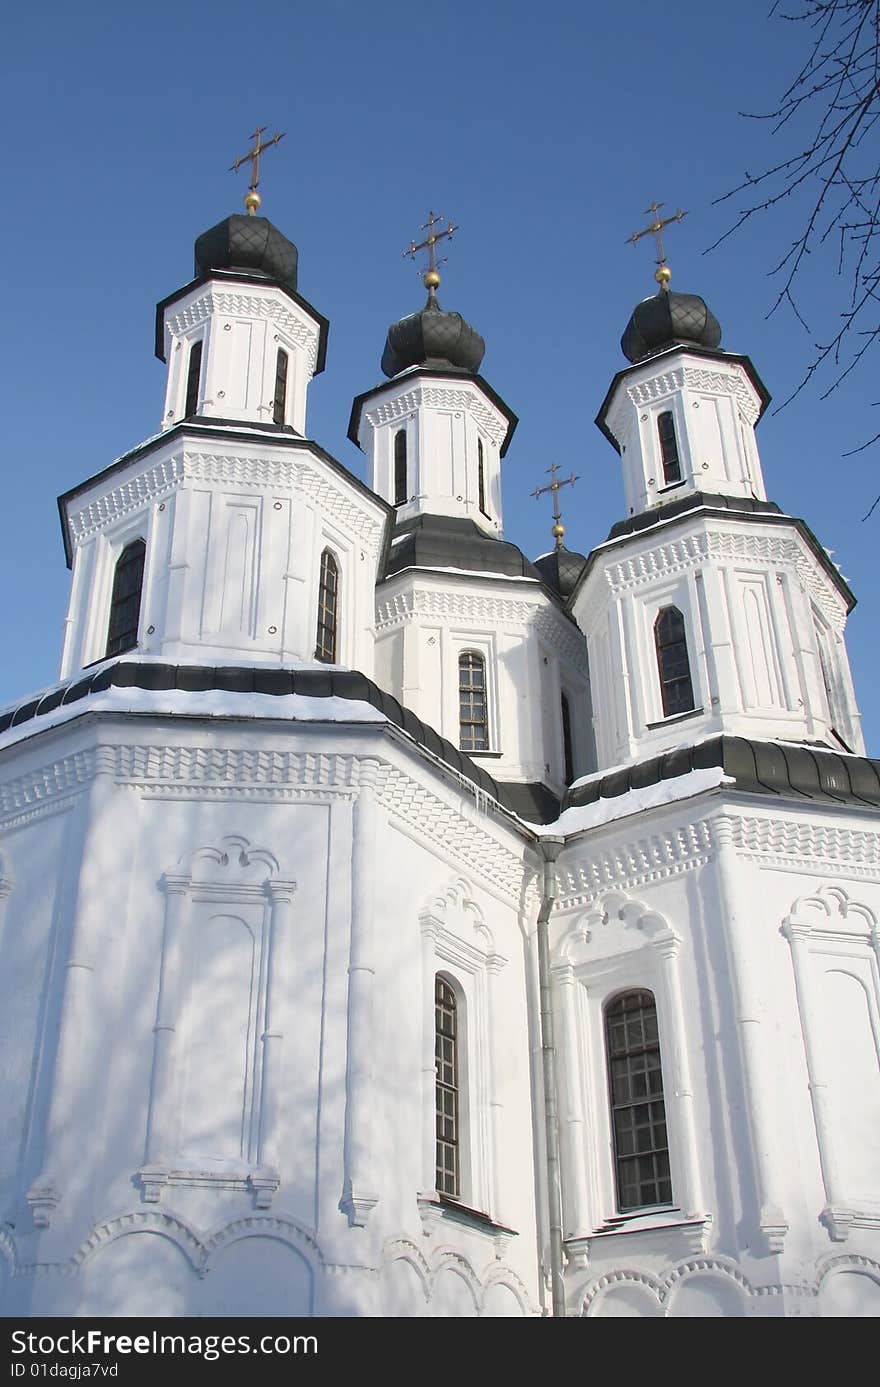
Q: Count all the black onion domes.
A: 4